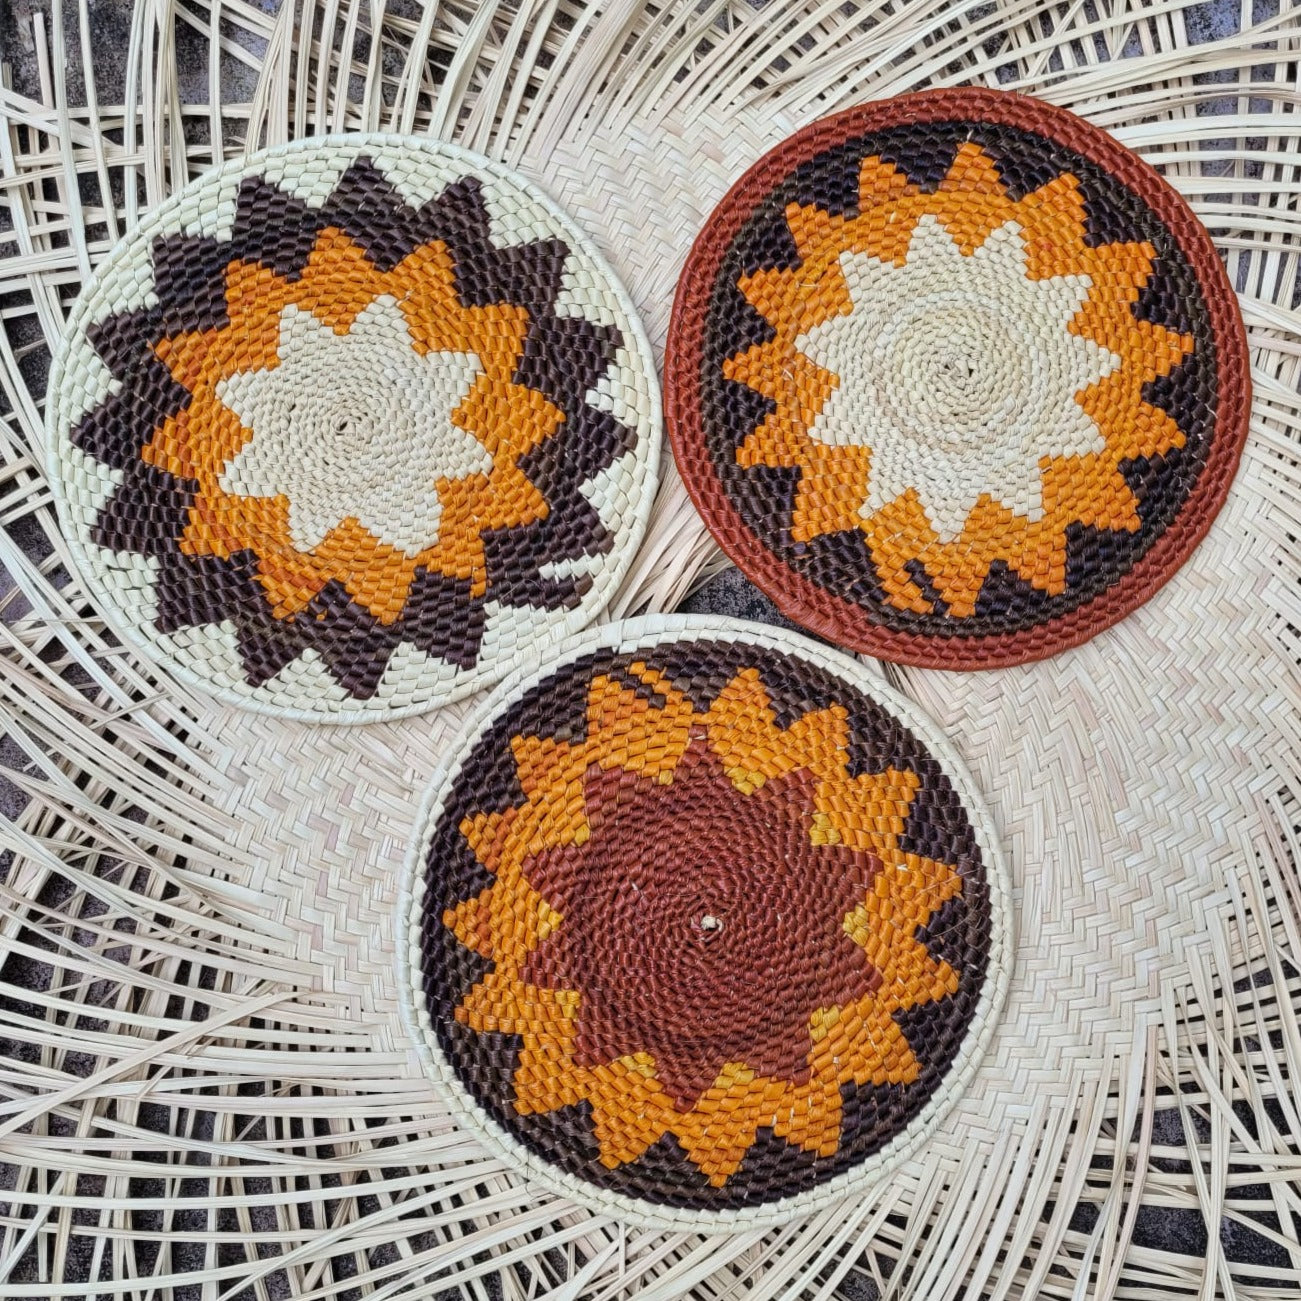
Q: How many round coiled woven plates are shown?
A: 3